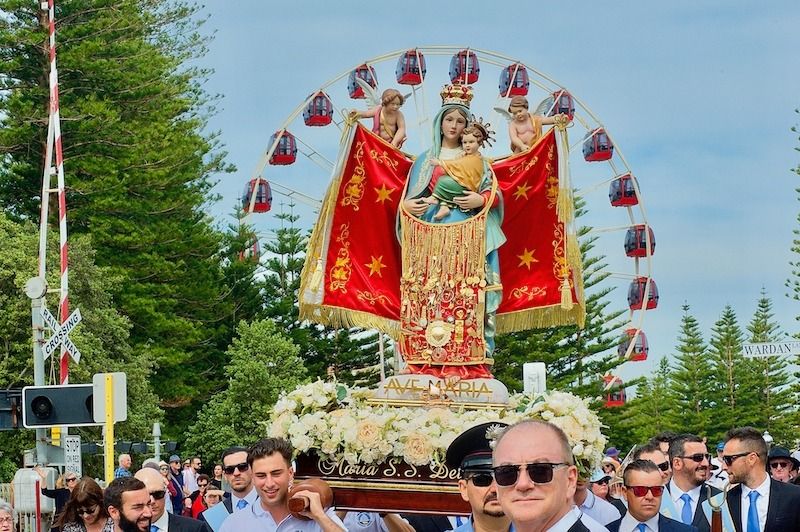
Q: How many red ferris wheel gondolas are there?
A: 15